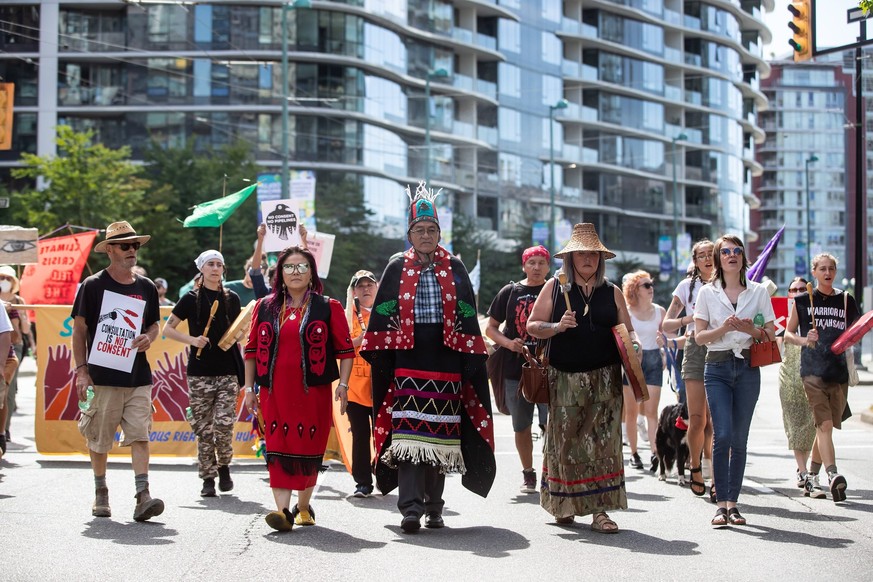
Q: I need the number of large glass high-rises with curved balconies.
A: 1